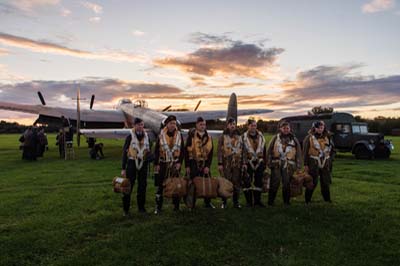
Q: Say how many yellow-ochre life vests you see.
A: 7